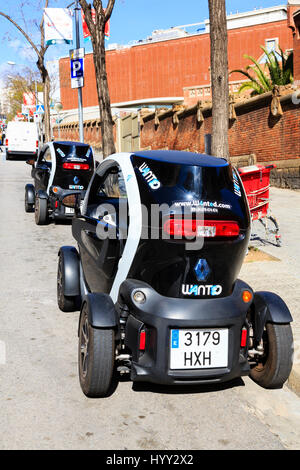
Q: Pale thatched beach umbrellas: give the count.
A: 0